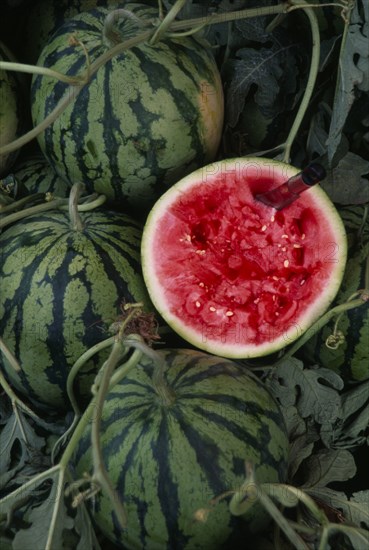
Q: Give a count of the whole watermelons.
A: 3